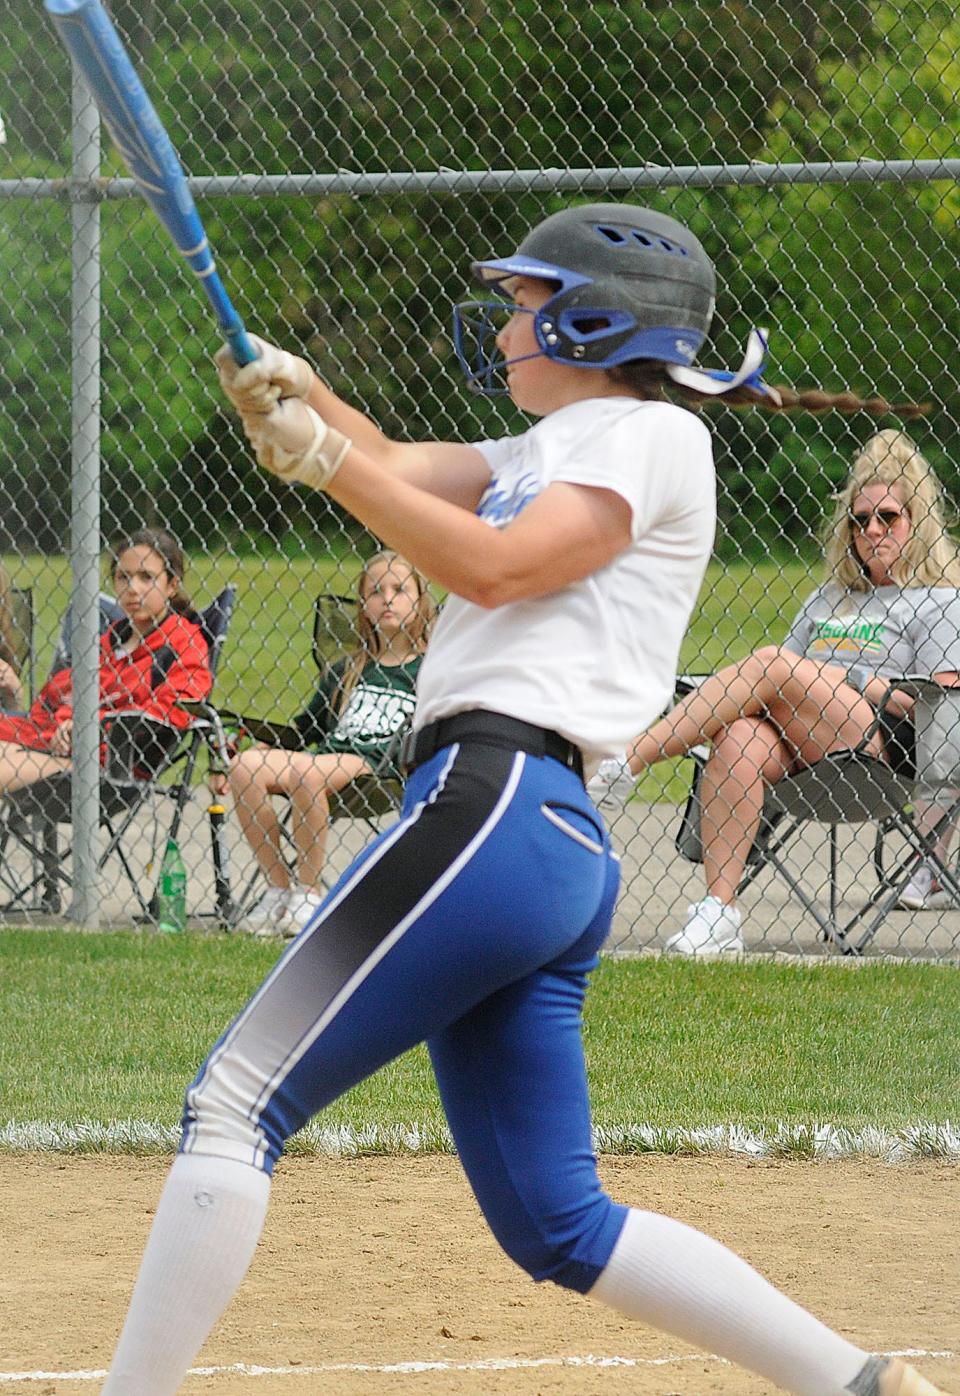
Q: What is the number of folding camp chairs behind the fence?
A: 4